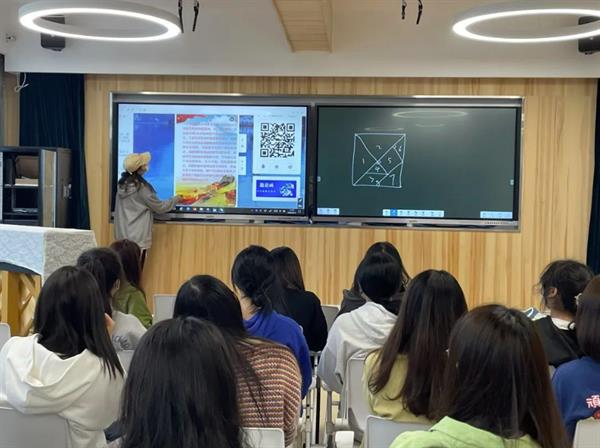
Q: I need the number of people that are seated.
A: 13